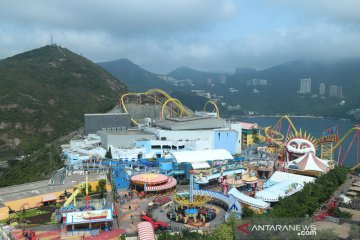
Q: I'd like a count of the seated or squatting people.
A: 0